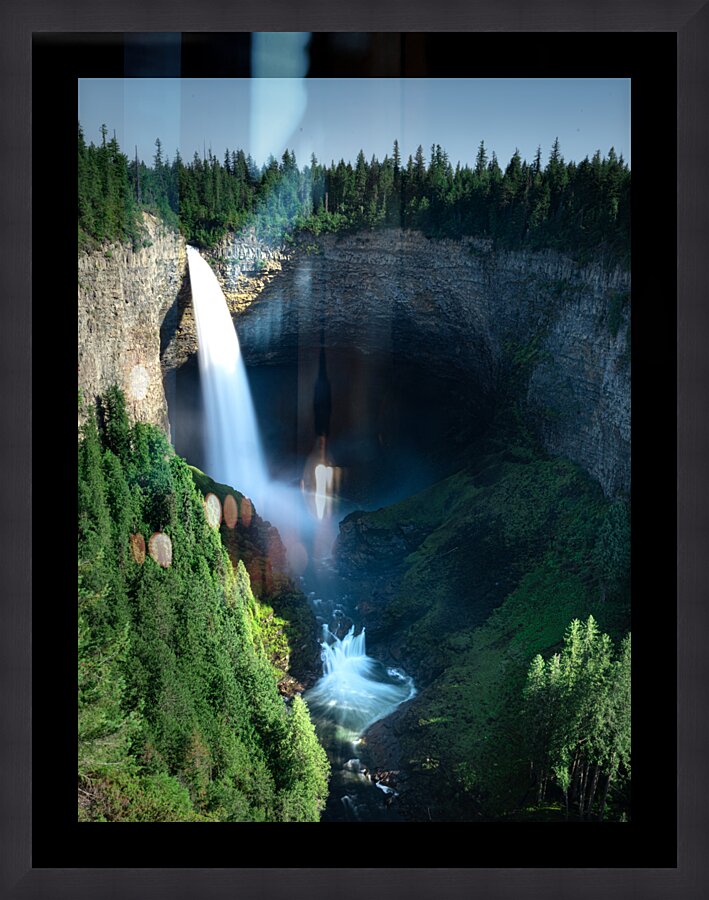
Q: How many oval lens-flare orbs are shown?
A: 6